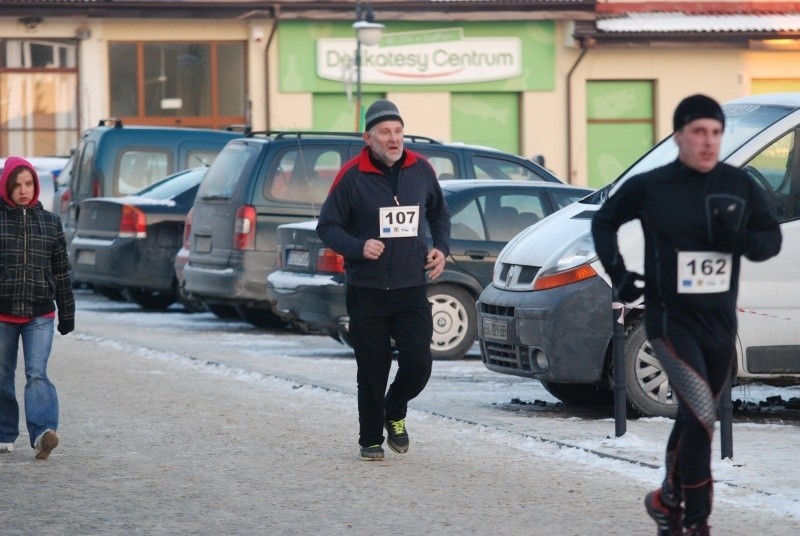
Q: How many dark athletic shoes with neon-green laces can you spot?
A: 2